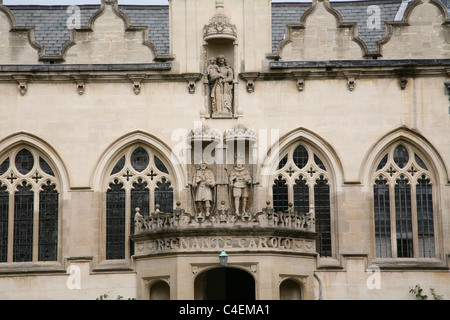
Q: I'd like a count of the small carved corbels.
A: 8